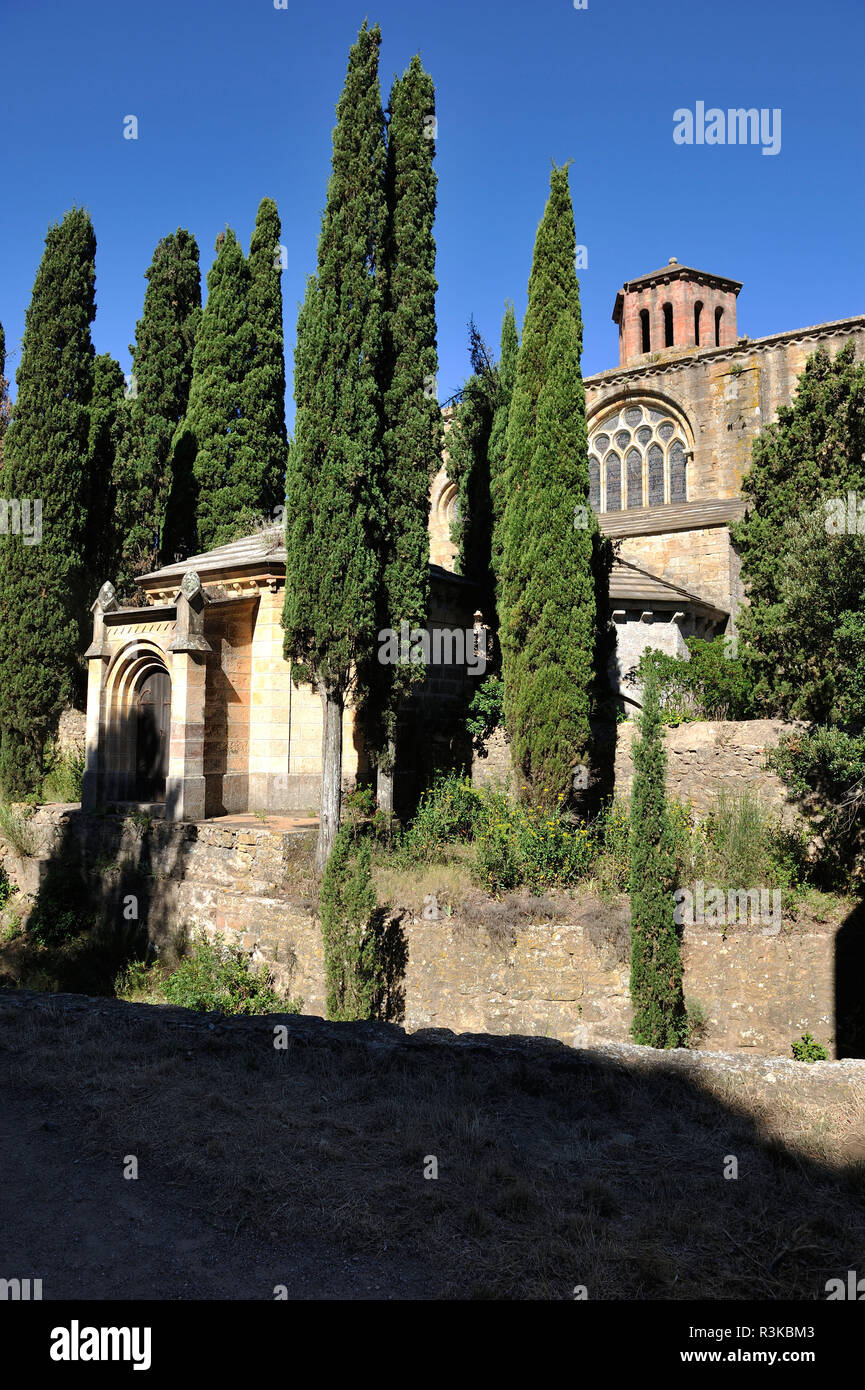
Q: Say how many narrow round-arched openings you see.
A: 4